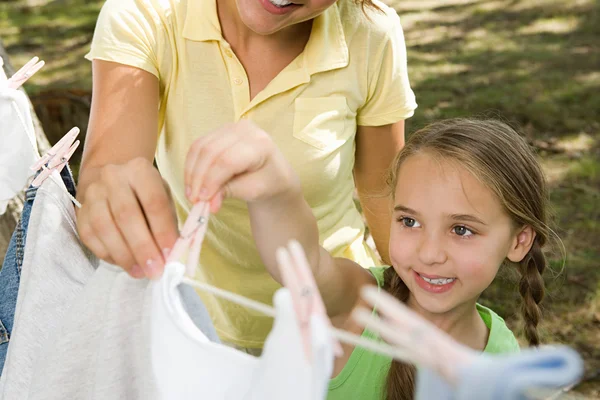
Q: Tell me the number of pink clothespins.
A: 6